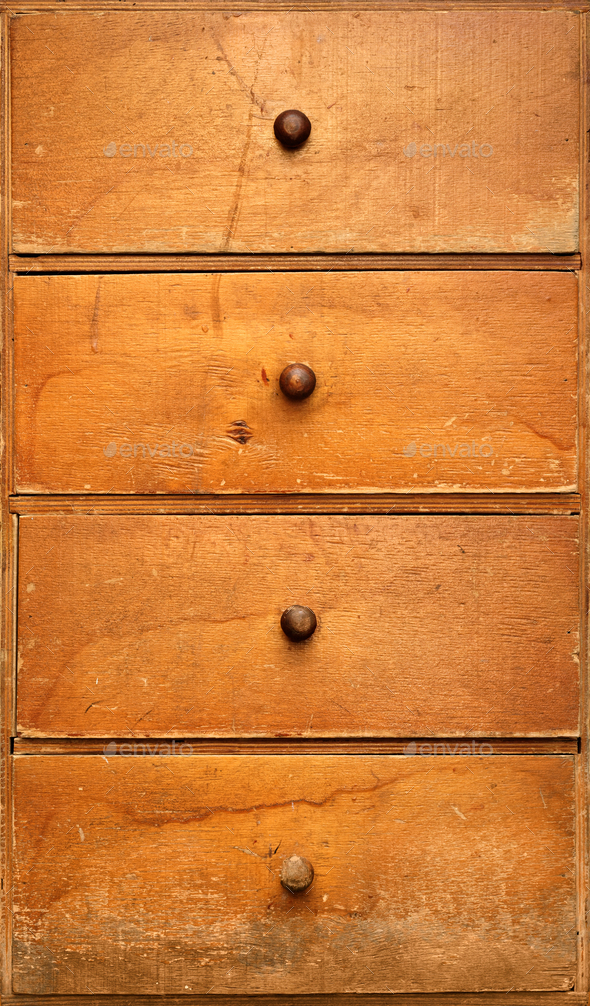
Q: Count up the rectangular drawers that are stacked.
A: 4